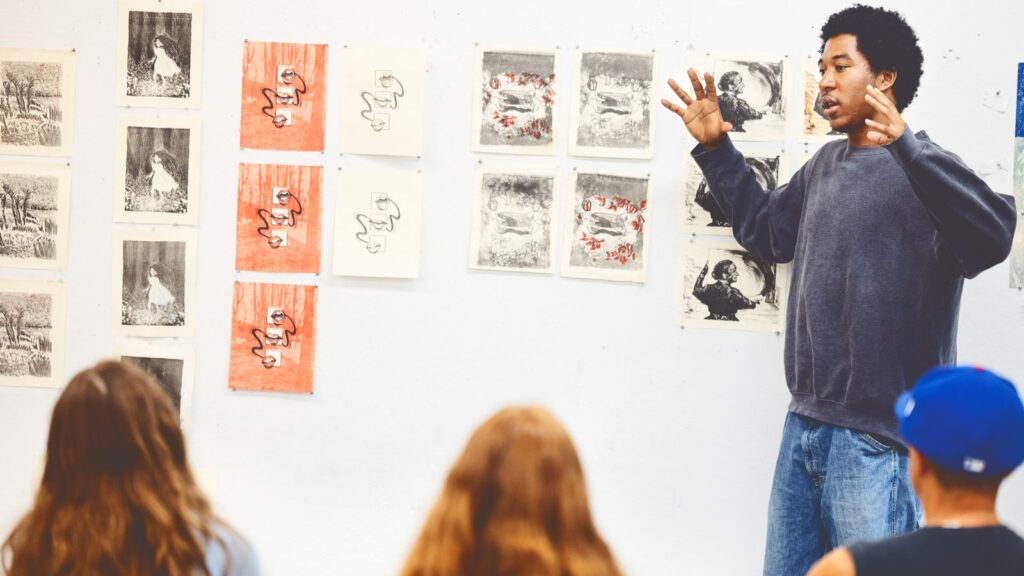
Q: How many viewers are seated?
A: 3